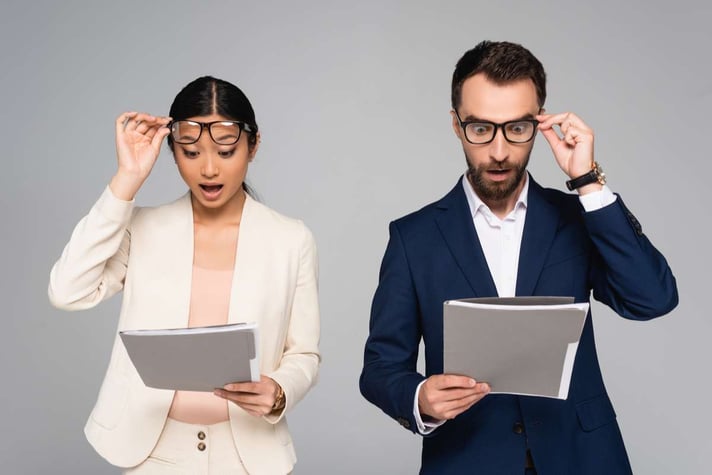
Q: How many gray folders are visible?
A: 2